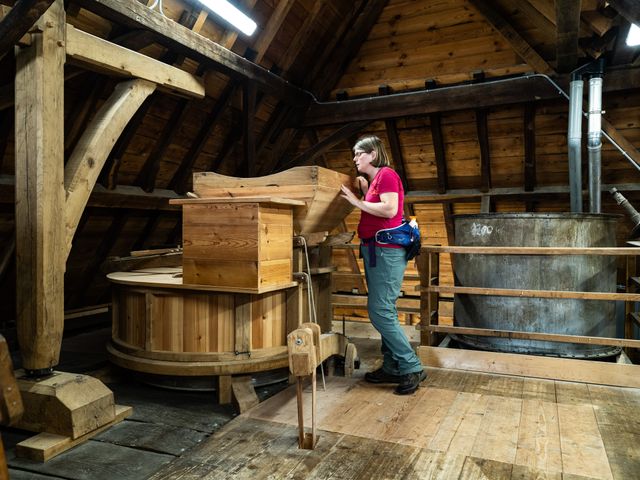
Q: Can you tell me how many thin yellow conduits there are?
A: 0